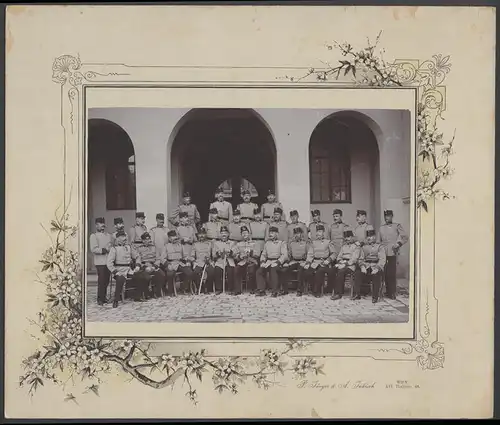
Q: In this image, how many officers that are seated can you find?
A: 11